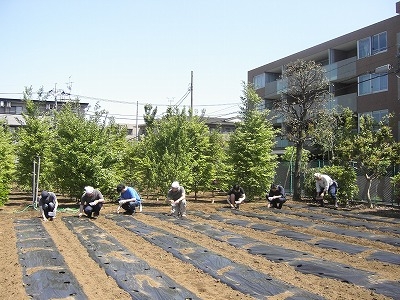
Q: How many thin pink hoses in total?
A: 0